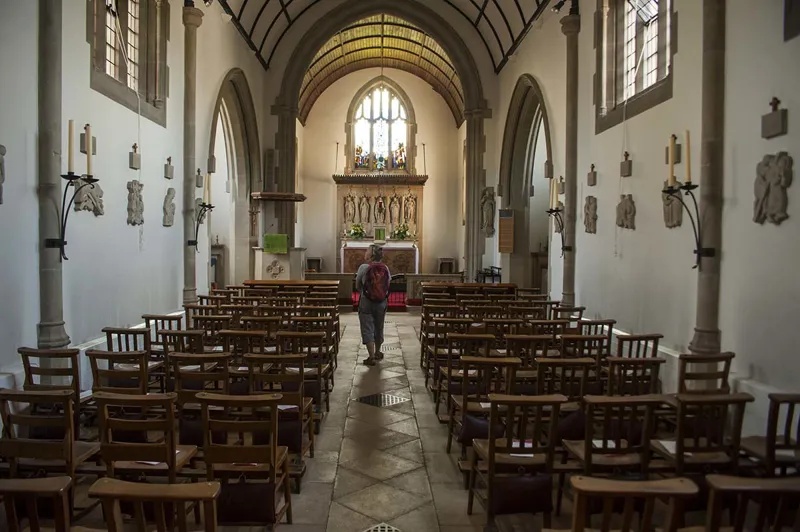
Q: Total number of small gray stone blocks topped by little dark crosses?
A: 9